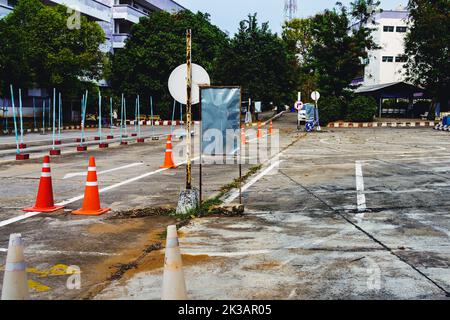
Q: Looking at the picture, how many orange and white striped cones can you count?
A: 6